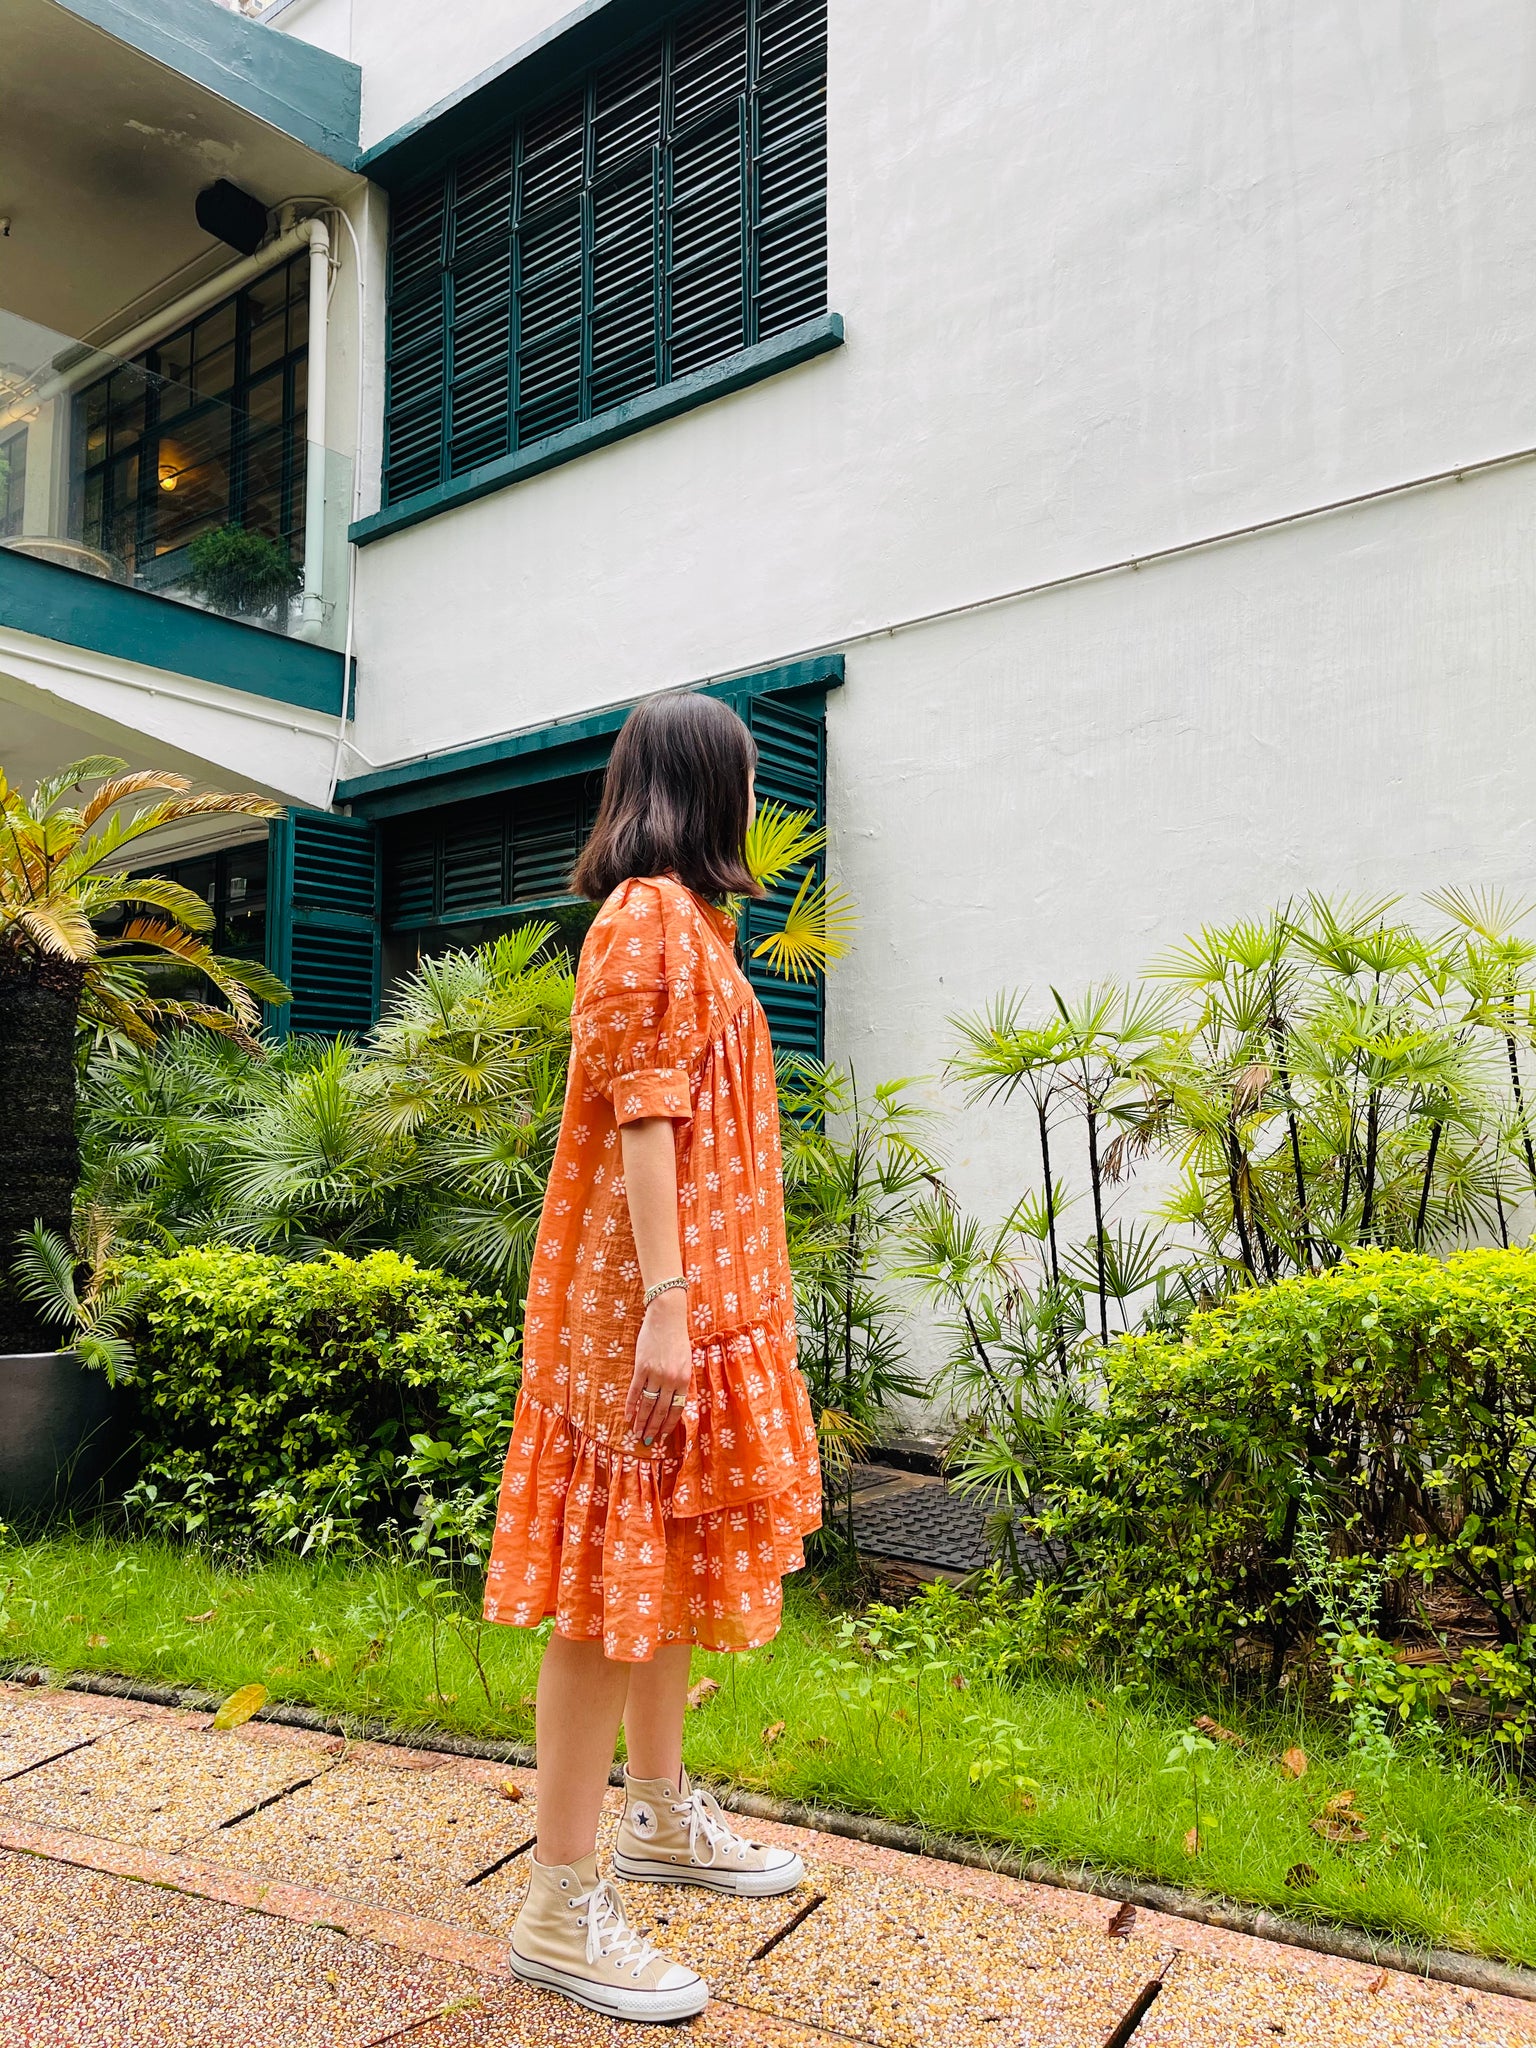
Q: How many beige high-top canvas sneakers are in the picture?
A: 2